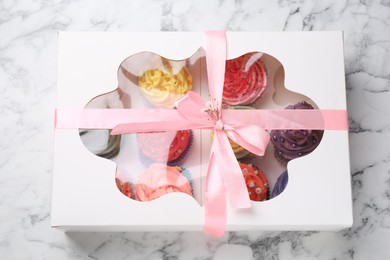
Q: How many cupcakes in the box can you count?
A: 10